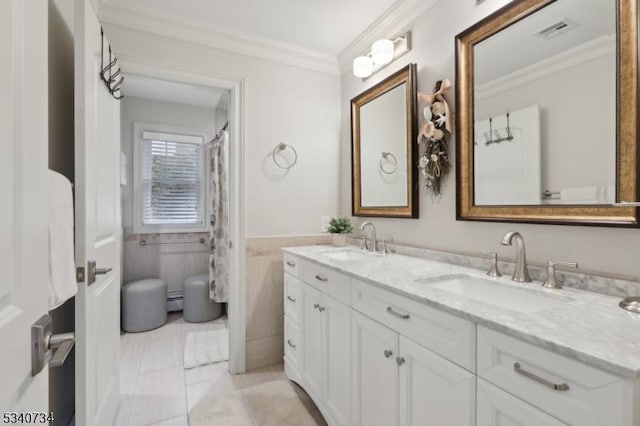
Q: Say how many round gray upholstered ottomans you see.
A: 2